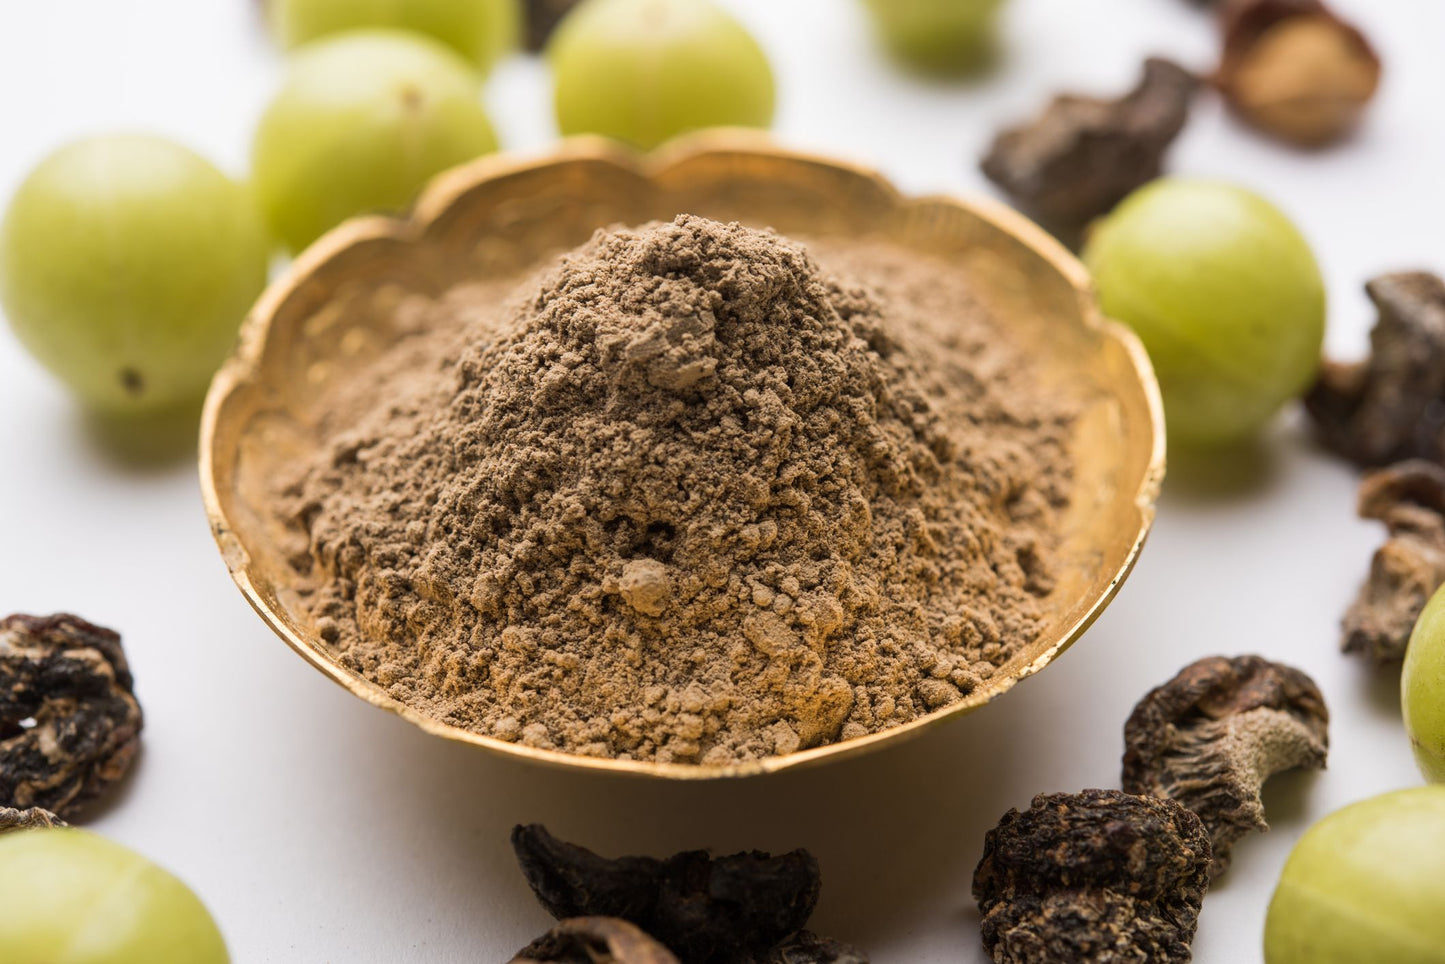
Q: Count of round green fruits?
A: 9